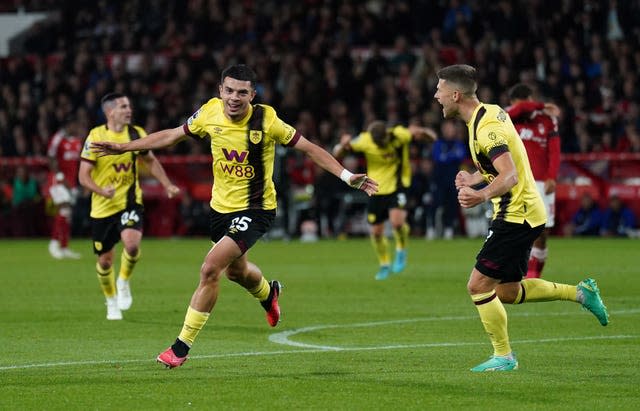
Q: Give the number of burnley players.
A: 4